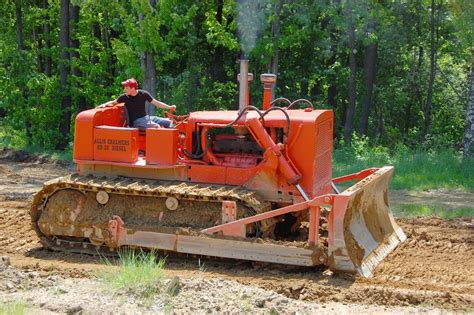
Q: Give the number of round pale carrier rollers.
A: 2